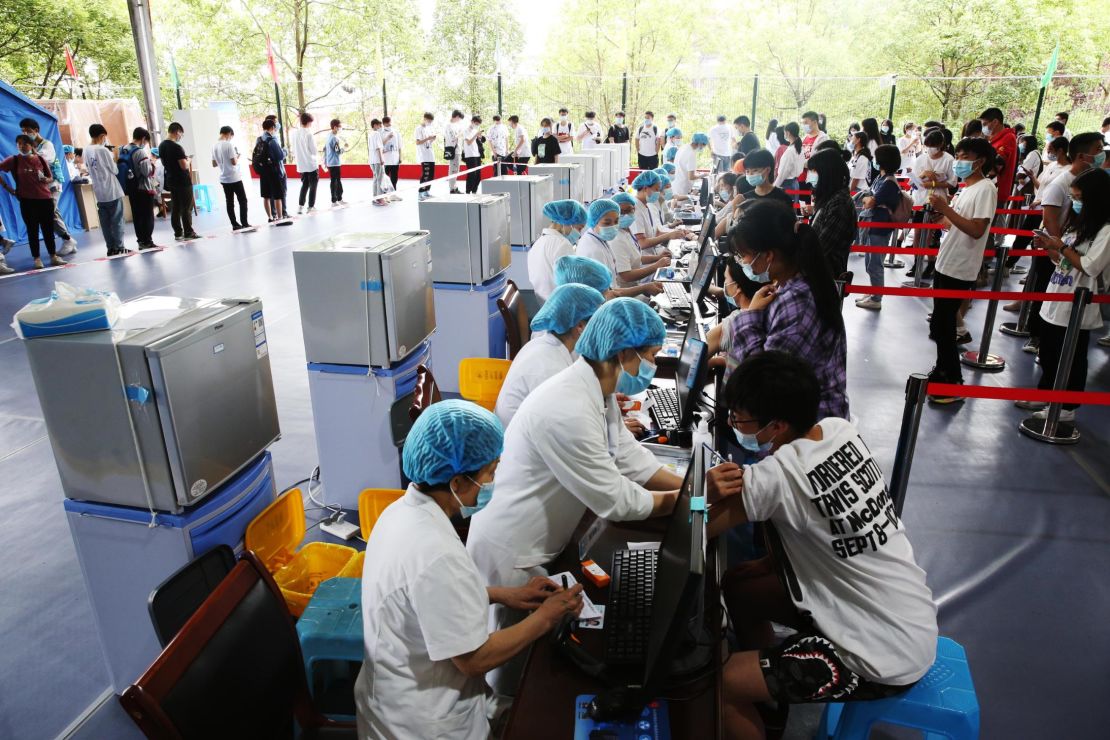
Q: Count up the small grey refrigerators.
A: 8